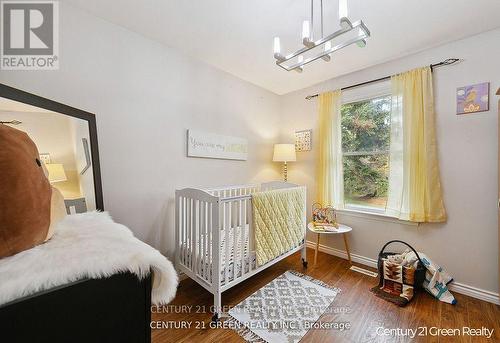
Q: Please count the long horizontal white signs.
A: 1